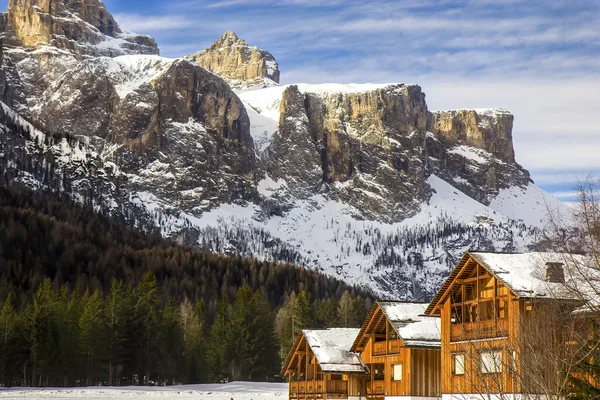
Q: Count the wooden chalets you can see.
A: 3